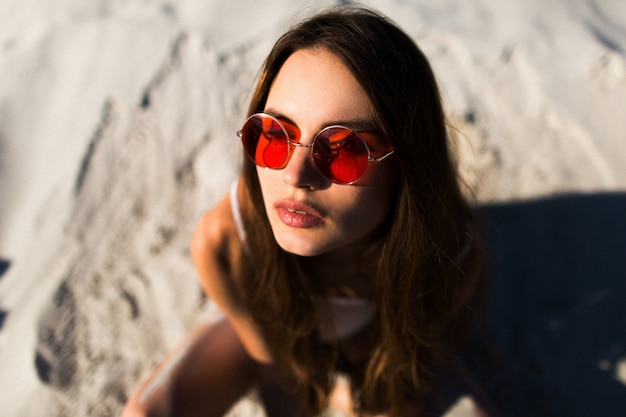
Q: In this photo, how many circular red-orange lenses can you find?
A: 2